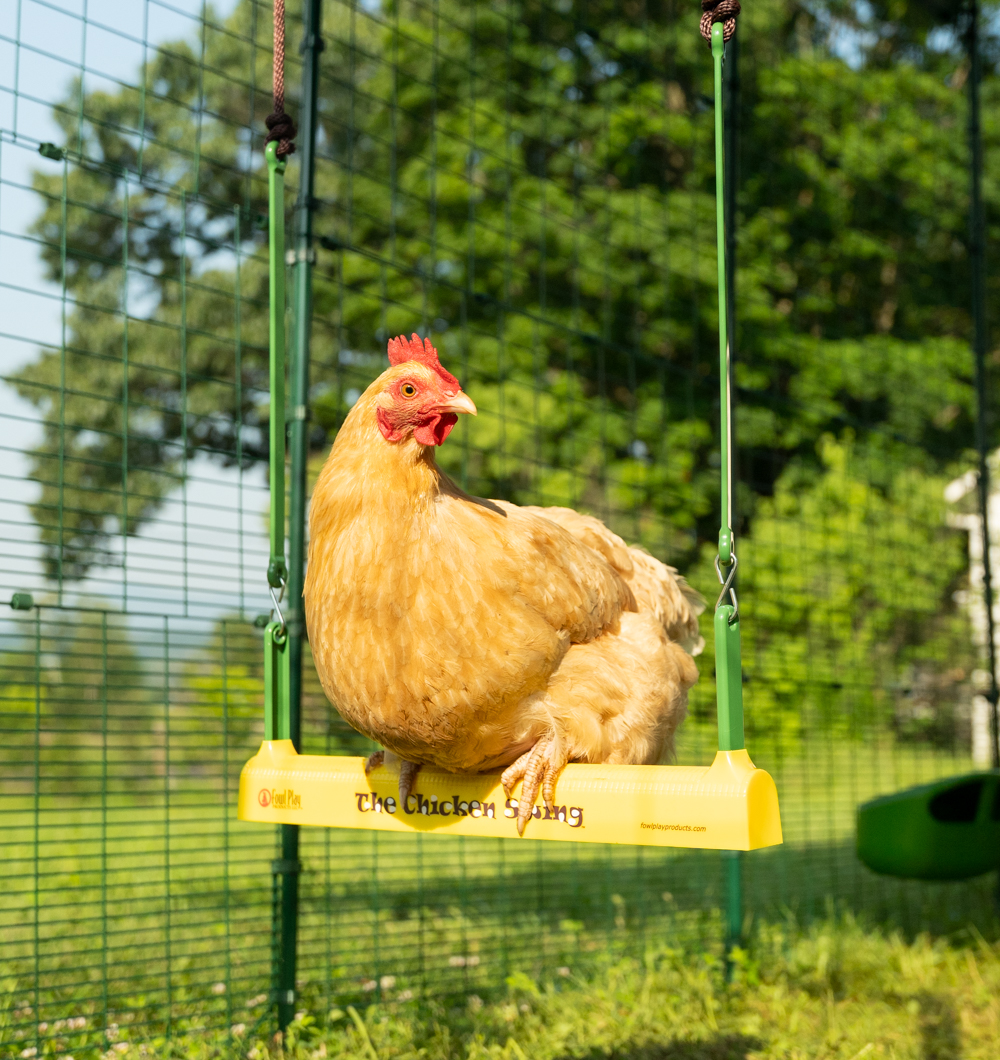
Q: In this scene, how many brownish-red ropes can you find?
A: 2